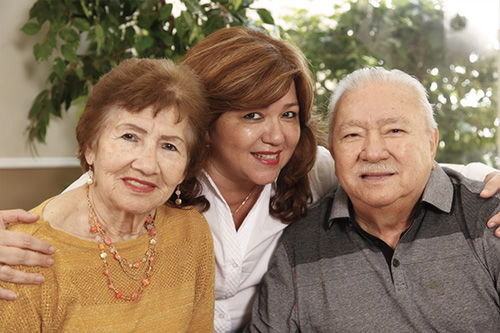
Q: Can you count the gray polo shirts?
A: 1